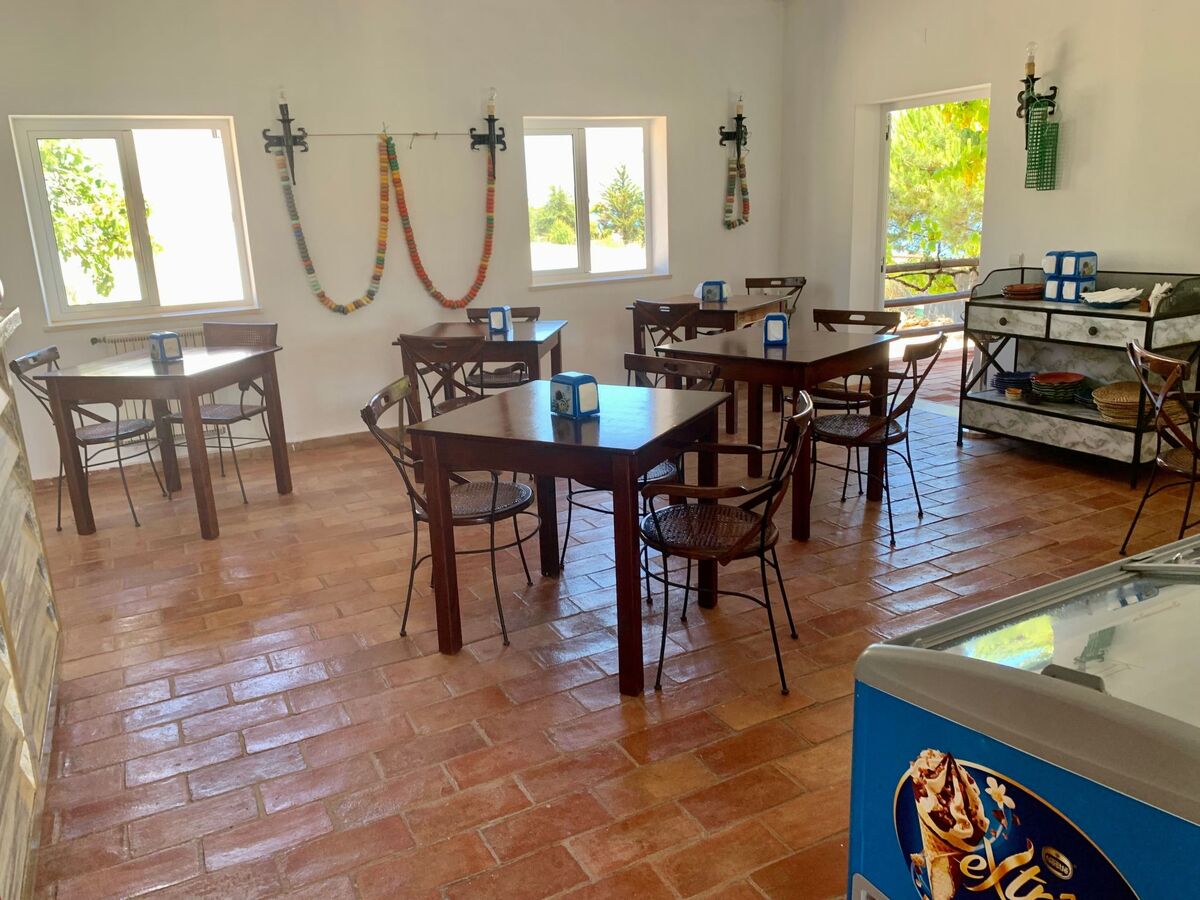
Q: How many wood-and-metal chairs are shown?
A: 12